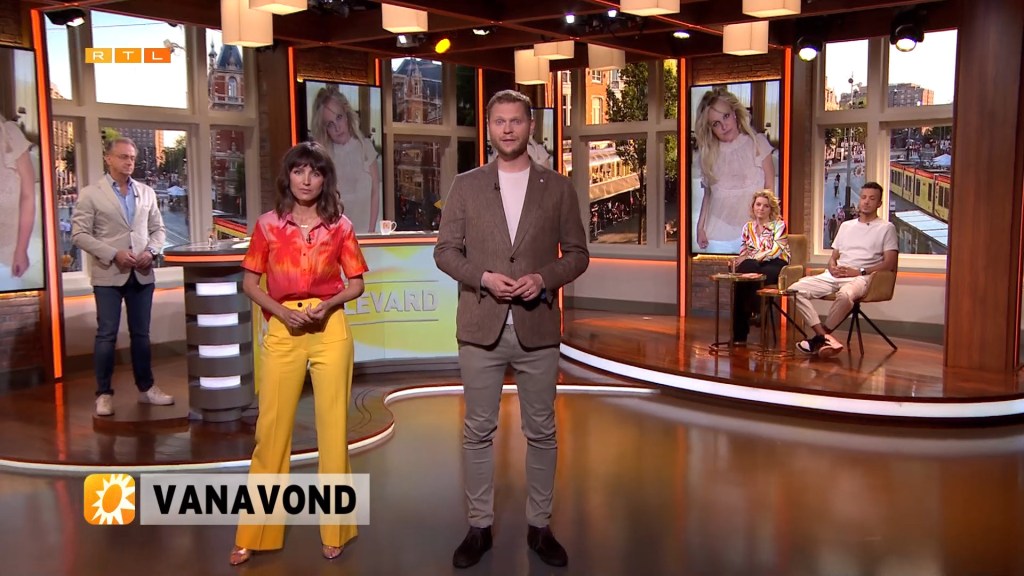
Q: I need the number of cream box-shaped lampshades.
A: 9